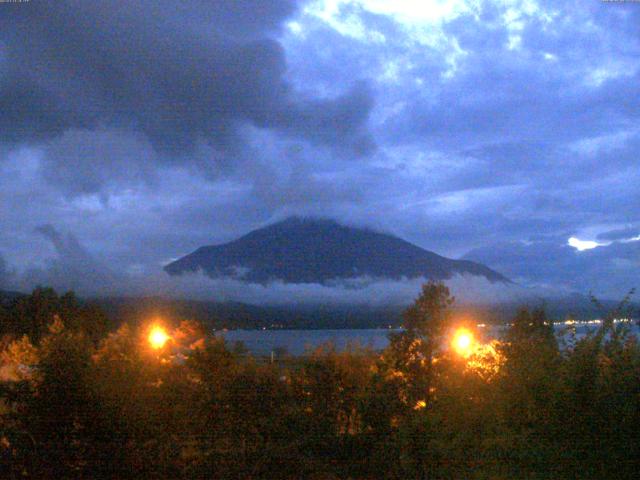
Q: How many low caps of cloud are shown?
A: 1